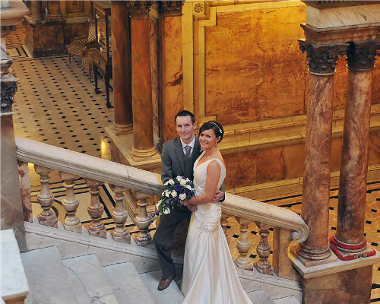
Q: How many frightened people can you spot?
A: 0